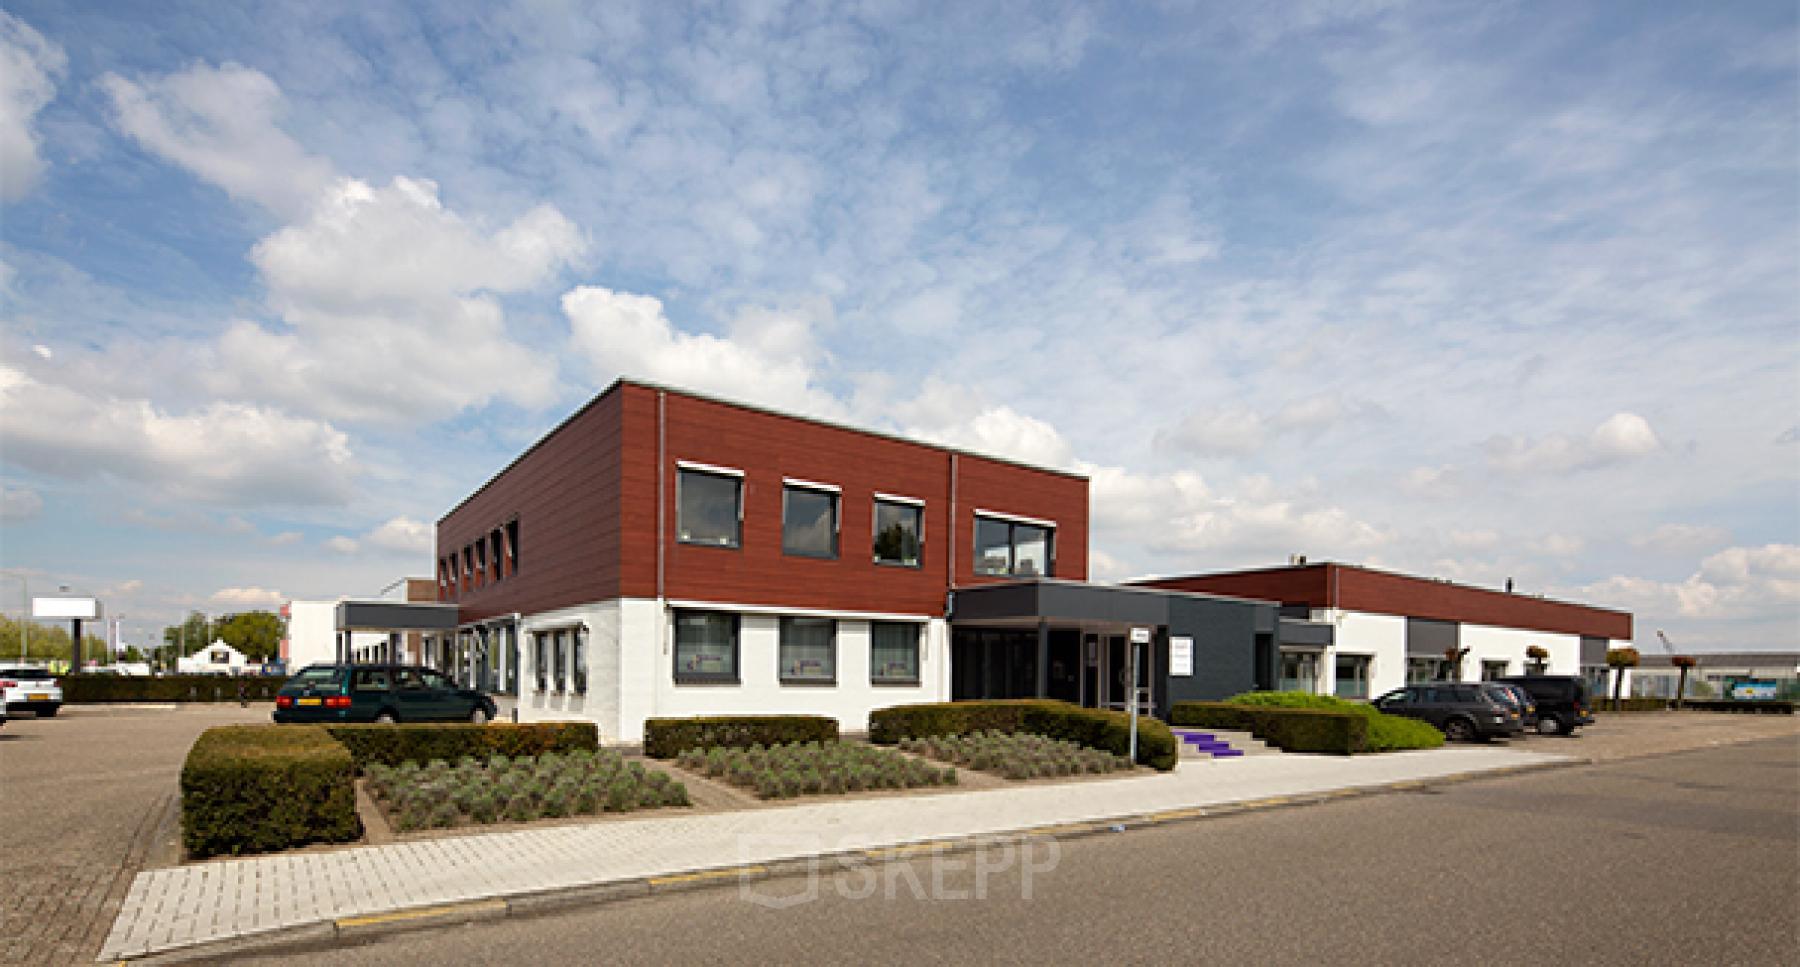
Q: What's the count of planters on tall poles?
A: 4